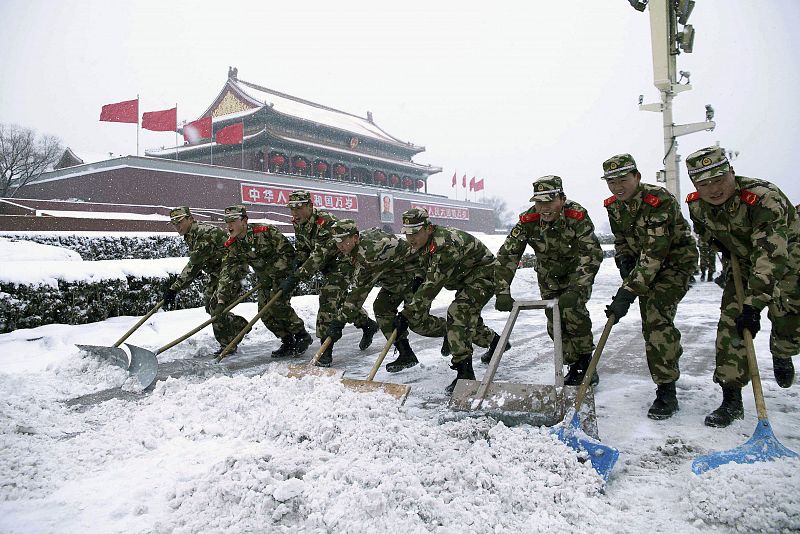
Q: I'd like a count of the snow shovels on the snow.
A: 8